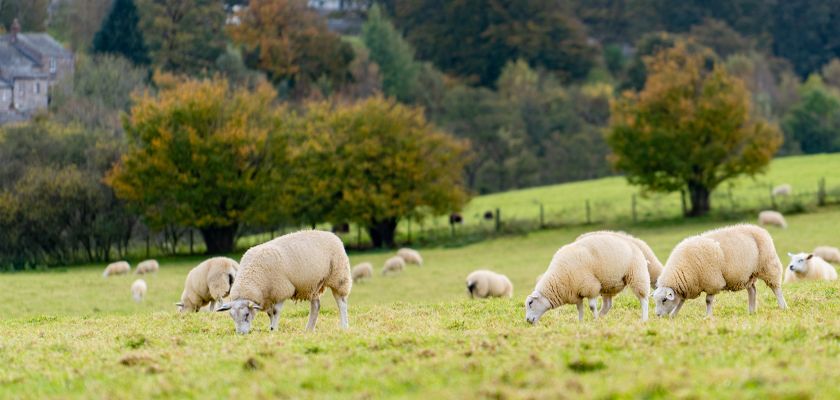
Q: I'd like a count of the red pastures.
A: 0